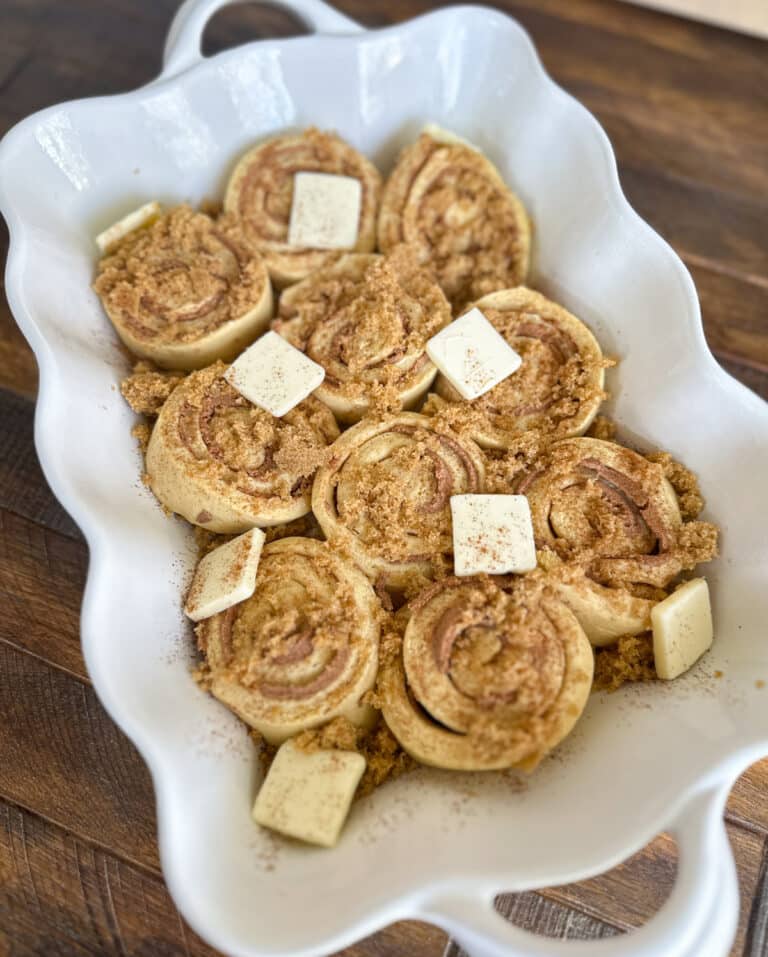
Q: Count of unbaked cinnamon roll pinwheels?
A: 10